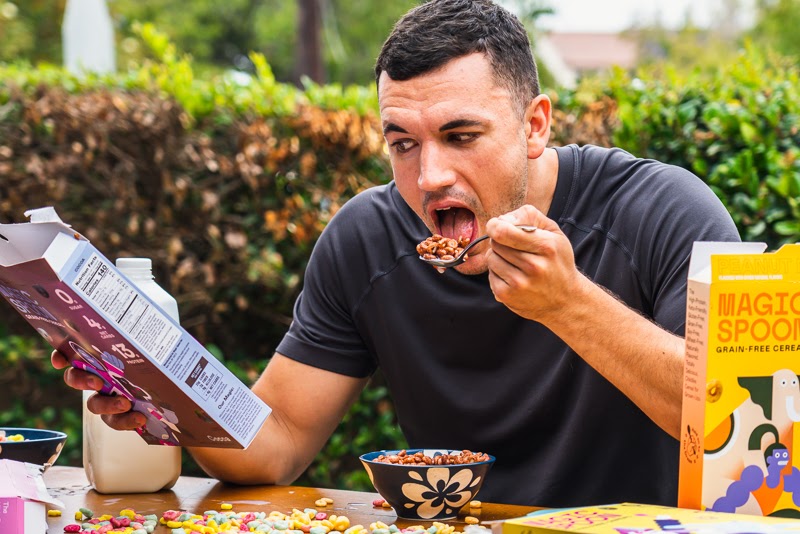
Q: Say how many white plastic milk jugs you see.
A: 1